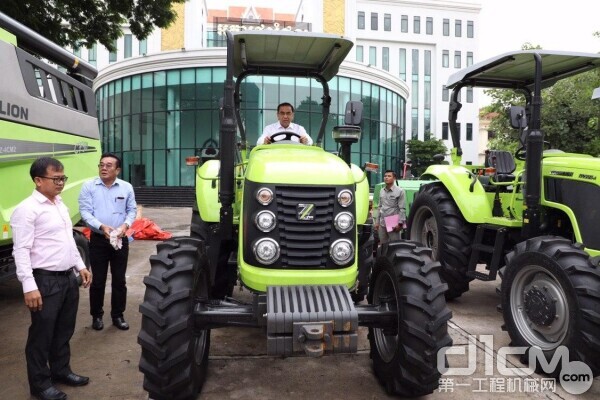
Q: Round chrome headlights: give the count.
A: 6